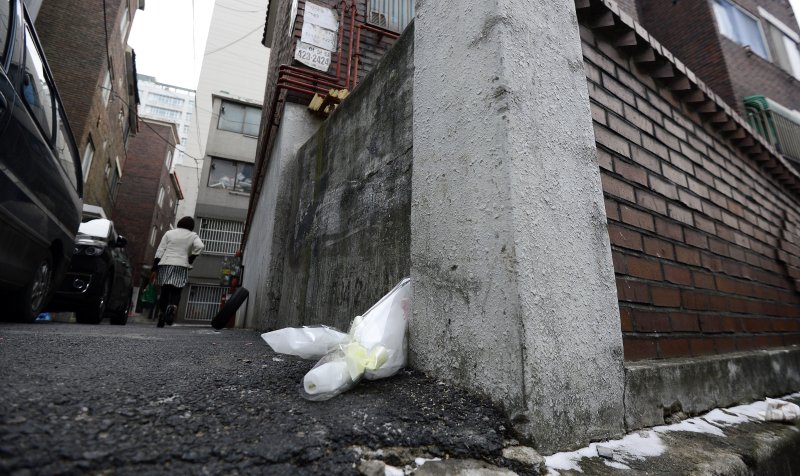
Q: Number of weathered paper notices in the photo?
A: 3